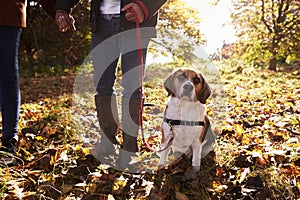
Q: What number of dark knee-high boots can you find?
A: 2